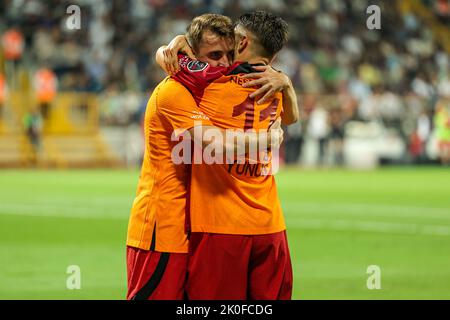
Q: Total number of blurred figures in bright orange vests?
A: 3